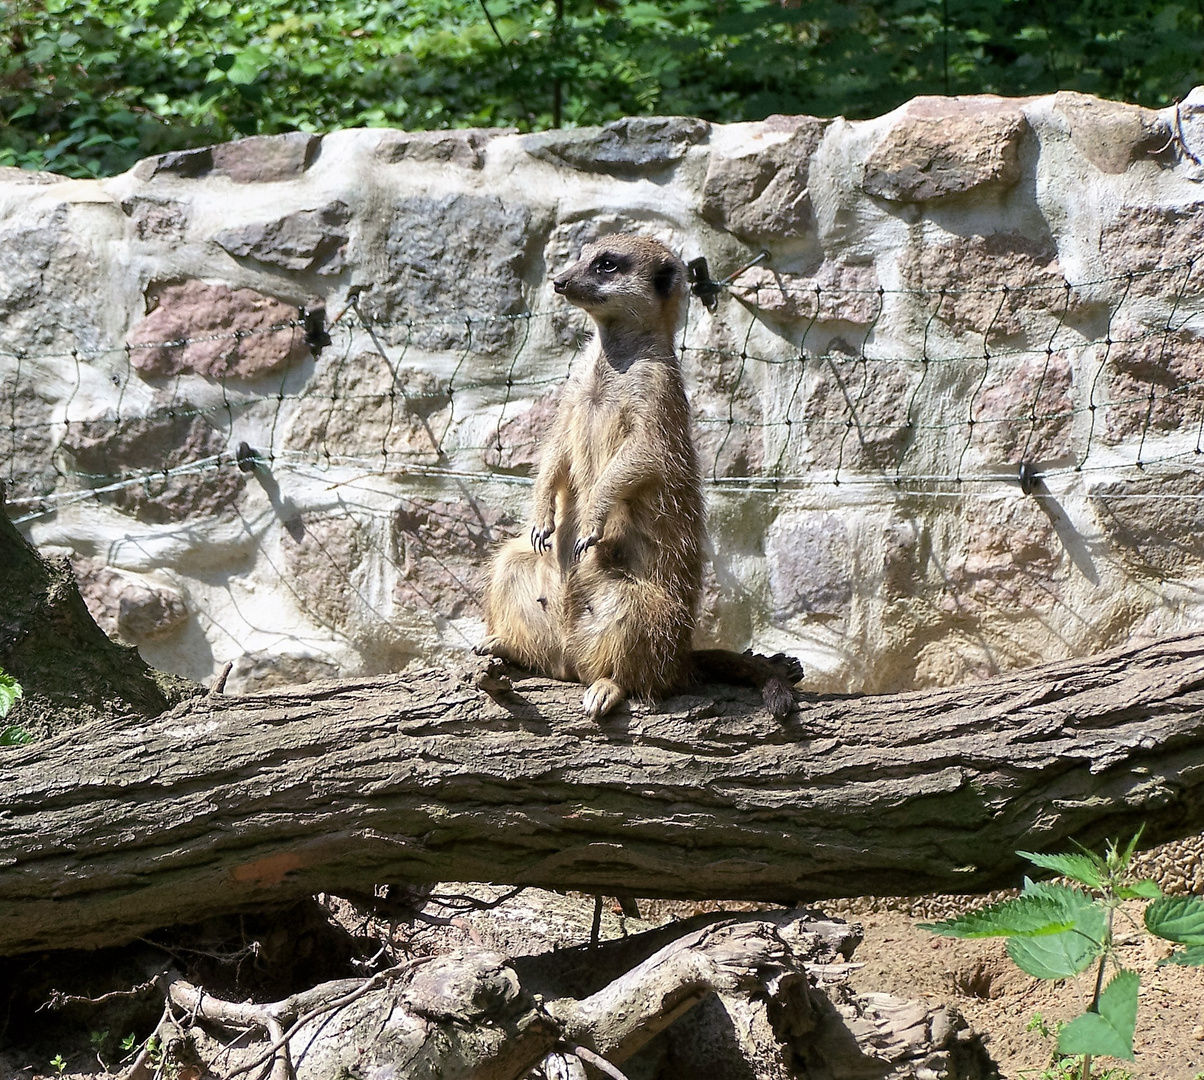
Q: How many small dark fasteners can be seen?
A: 4